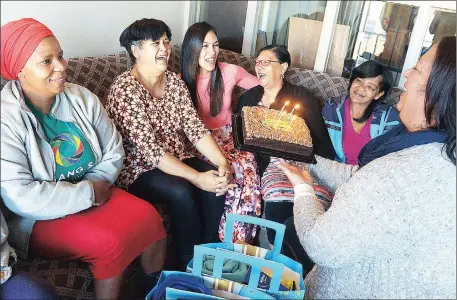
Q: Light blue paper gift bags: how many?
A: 2